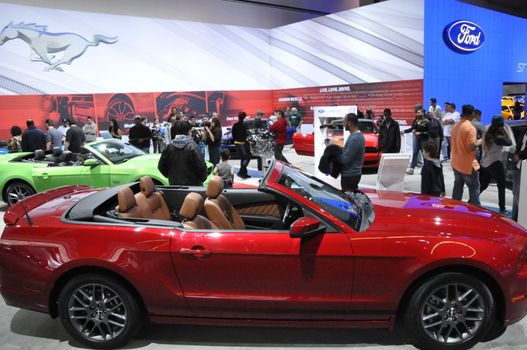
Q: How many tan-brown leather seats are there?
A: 4